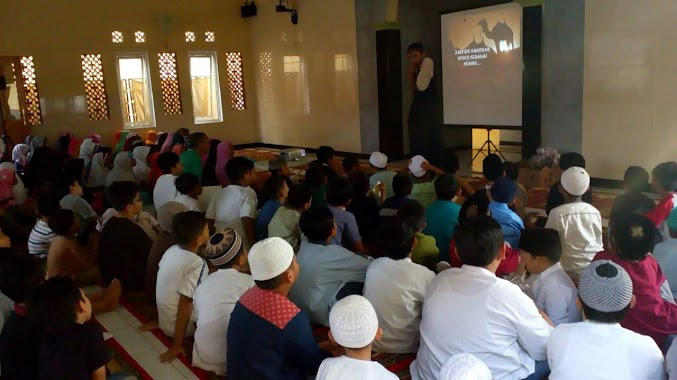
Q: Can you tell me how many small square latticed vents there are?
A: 4